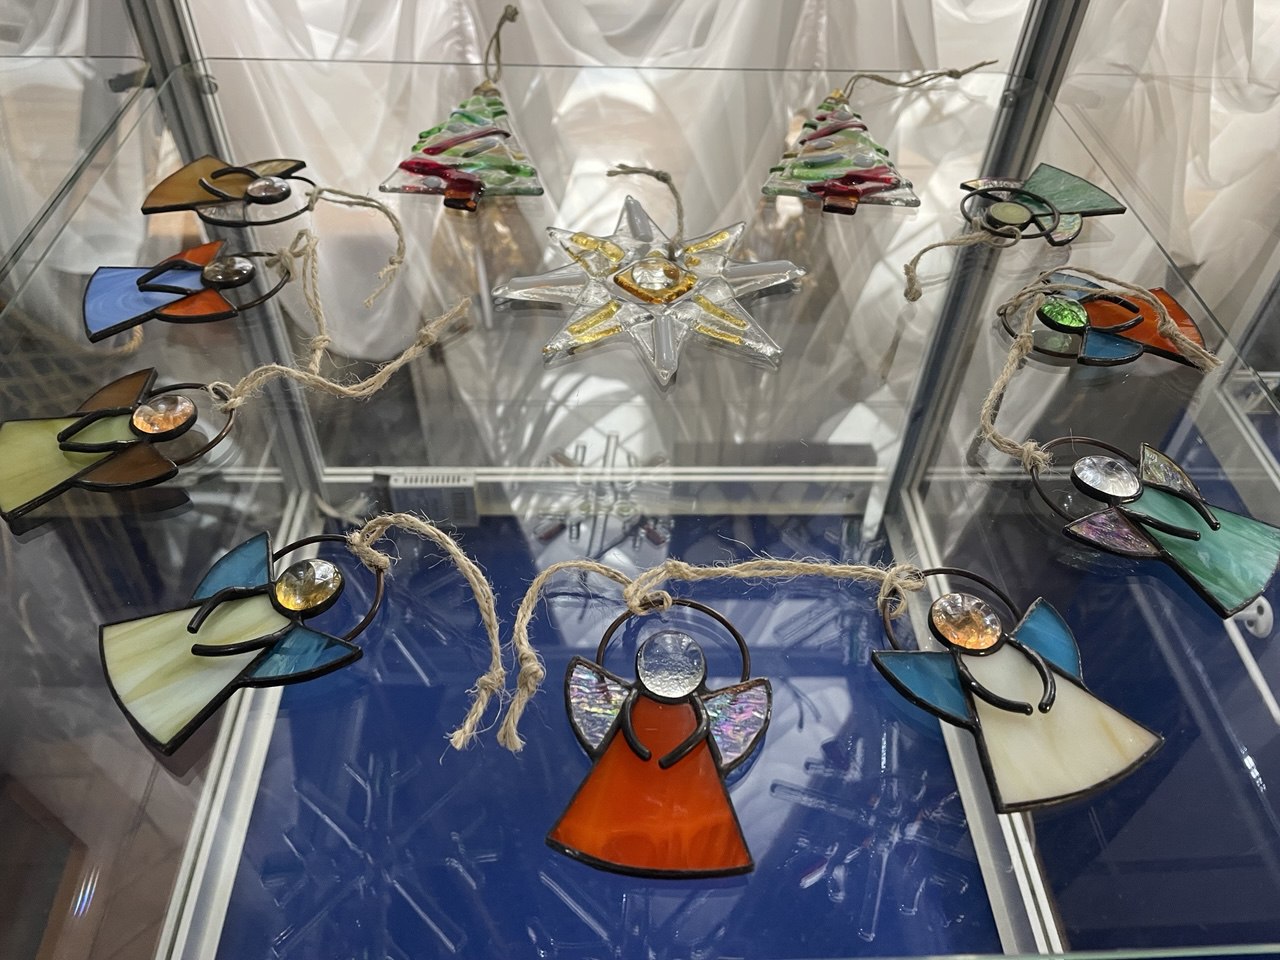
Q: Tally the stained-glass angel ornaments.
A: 9